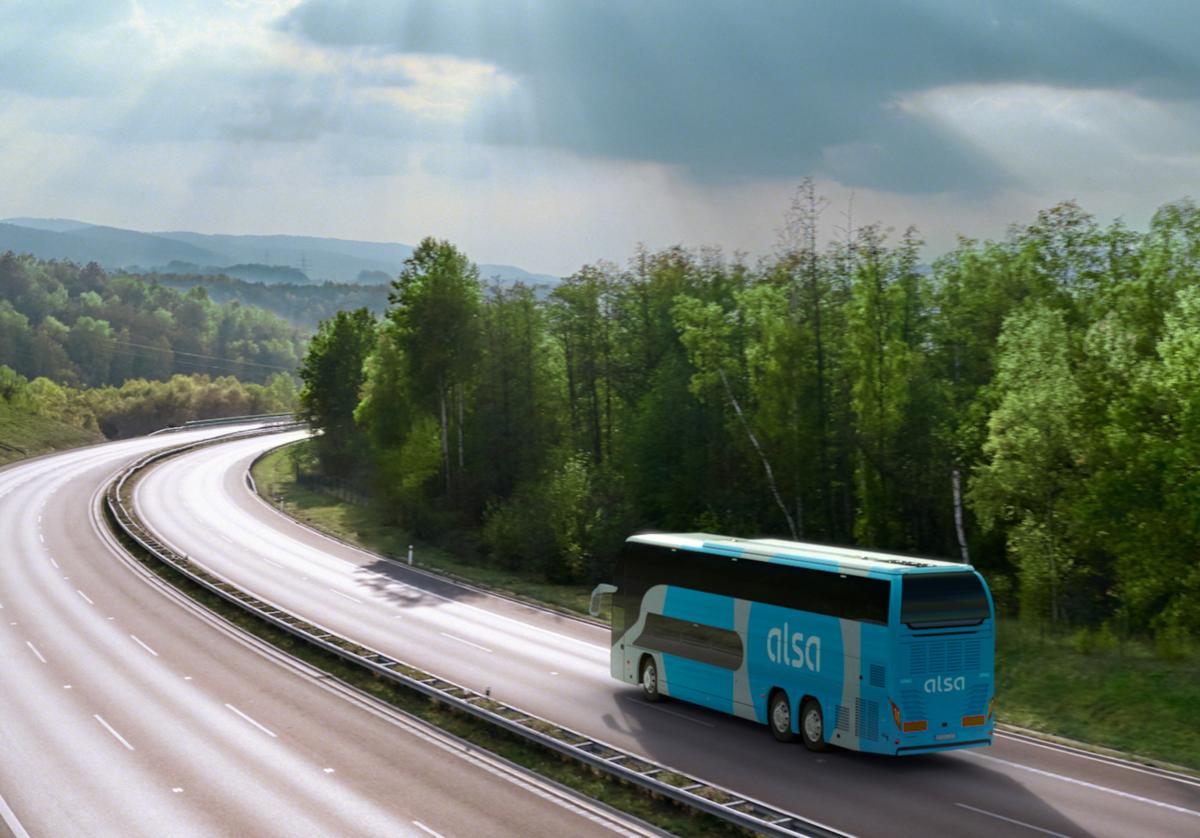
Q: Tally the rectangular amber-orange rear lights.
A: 2